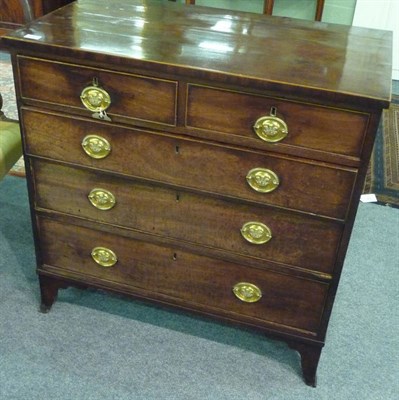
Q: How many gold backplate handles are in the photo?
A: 8